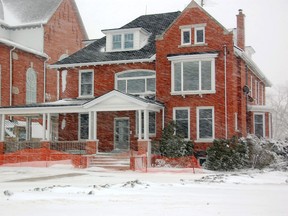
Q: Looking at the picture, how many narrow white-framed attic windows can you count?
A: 2